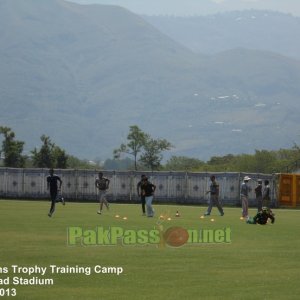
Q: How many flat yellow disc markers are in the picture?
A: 7